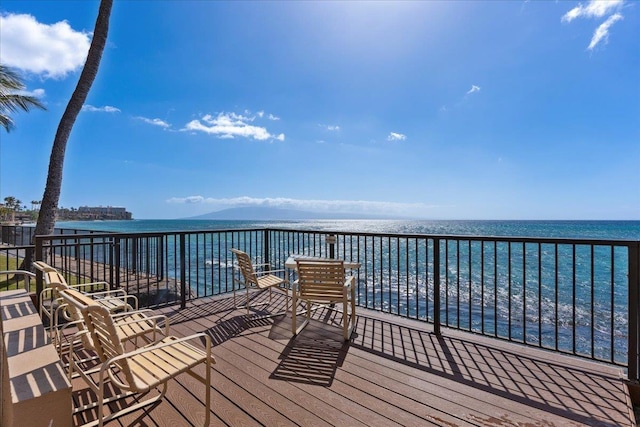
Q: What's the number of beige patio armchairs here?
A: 5